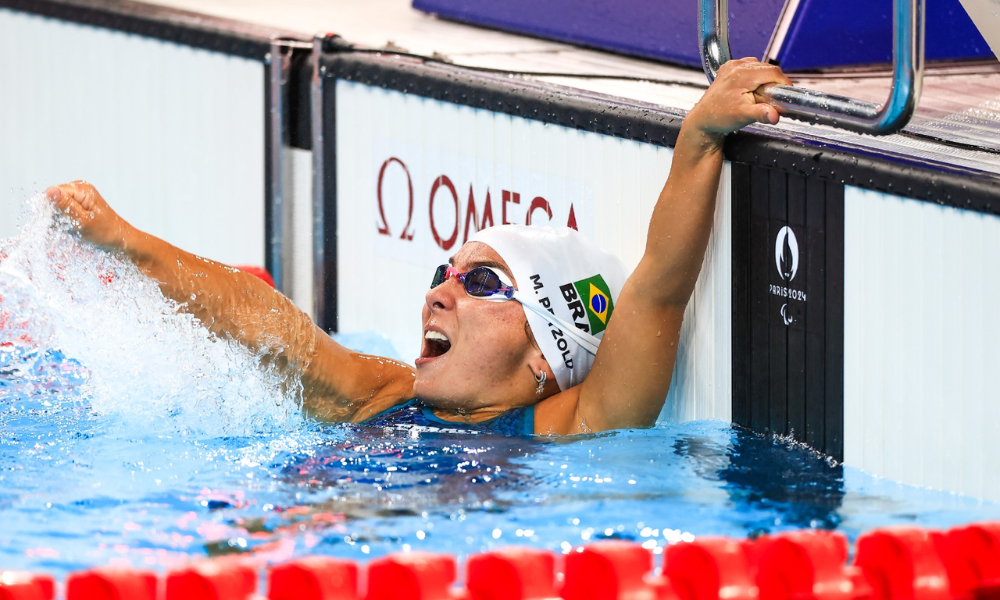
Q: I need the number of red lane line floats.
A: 11